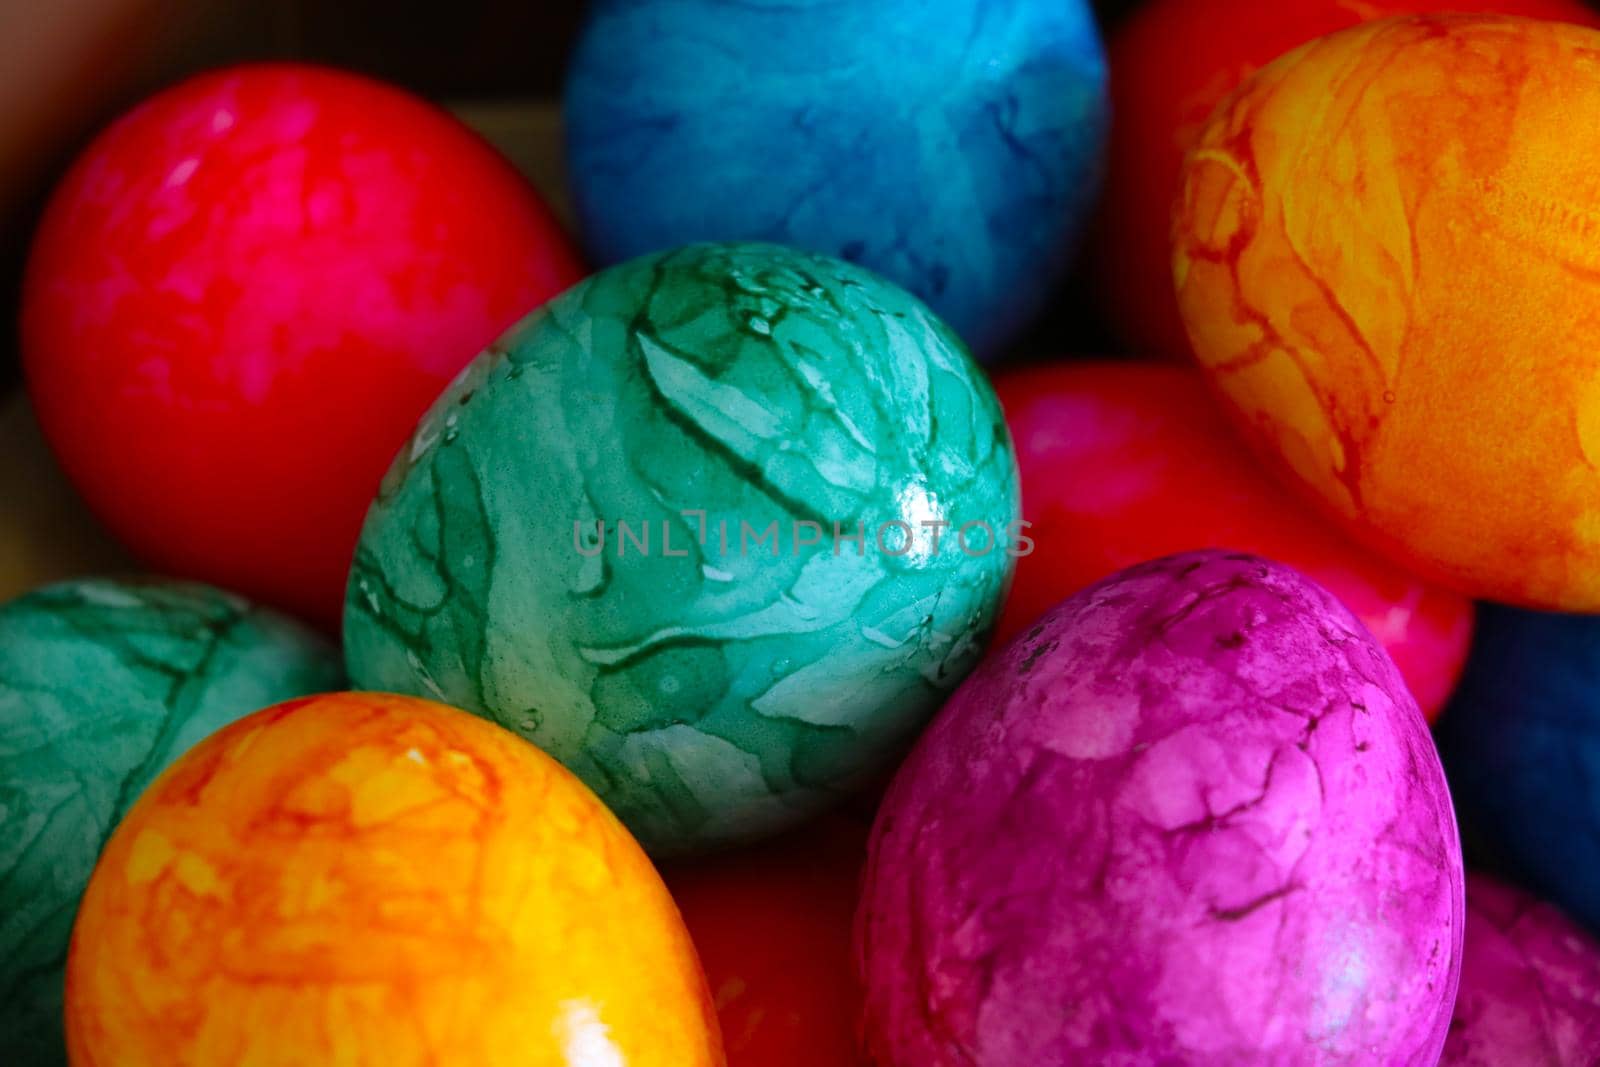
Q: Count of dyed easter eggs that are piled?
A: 12